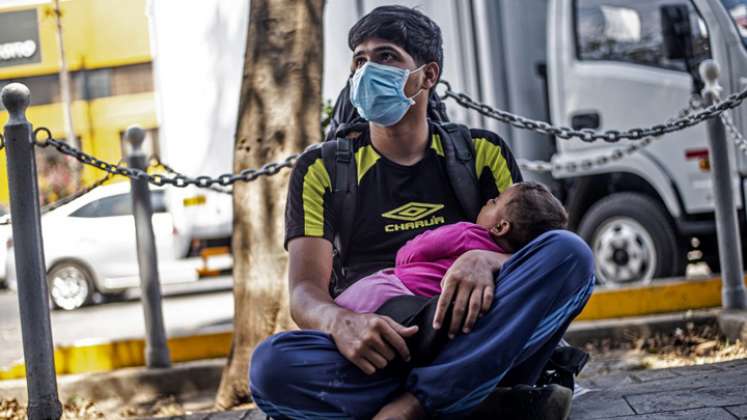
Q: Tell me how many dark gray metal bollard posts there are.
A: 3